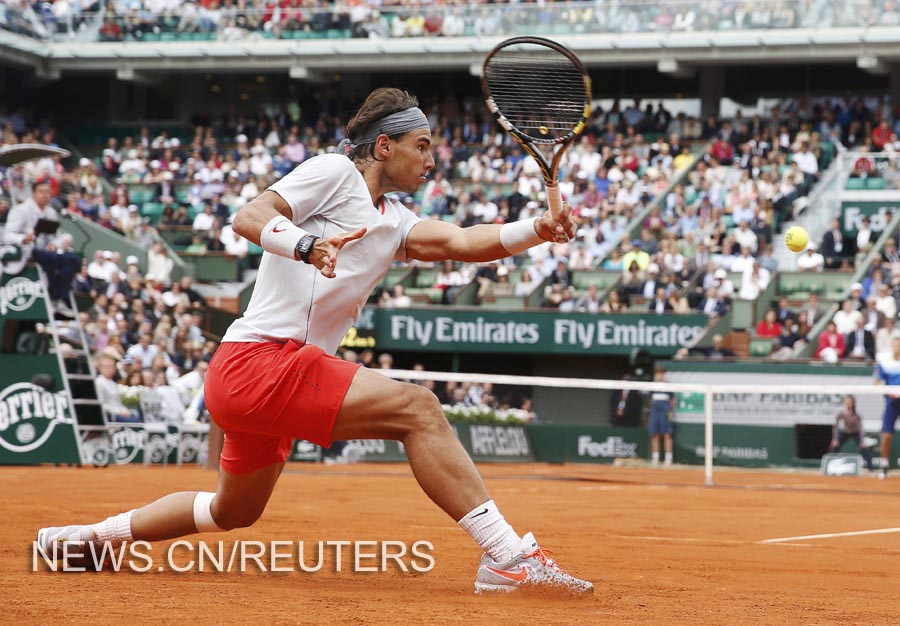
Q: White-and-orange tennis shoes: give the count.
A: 2